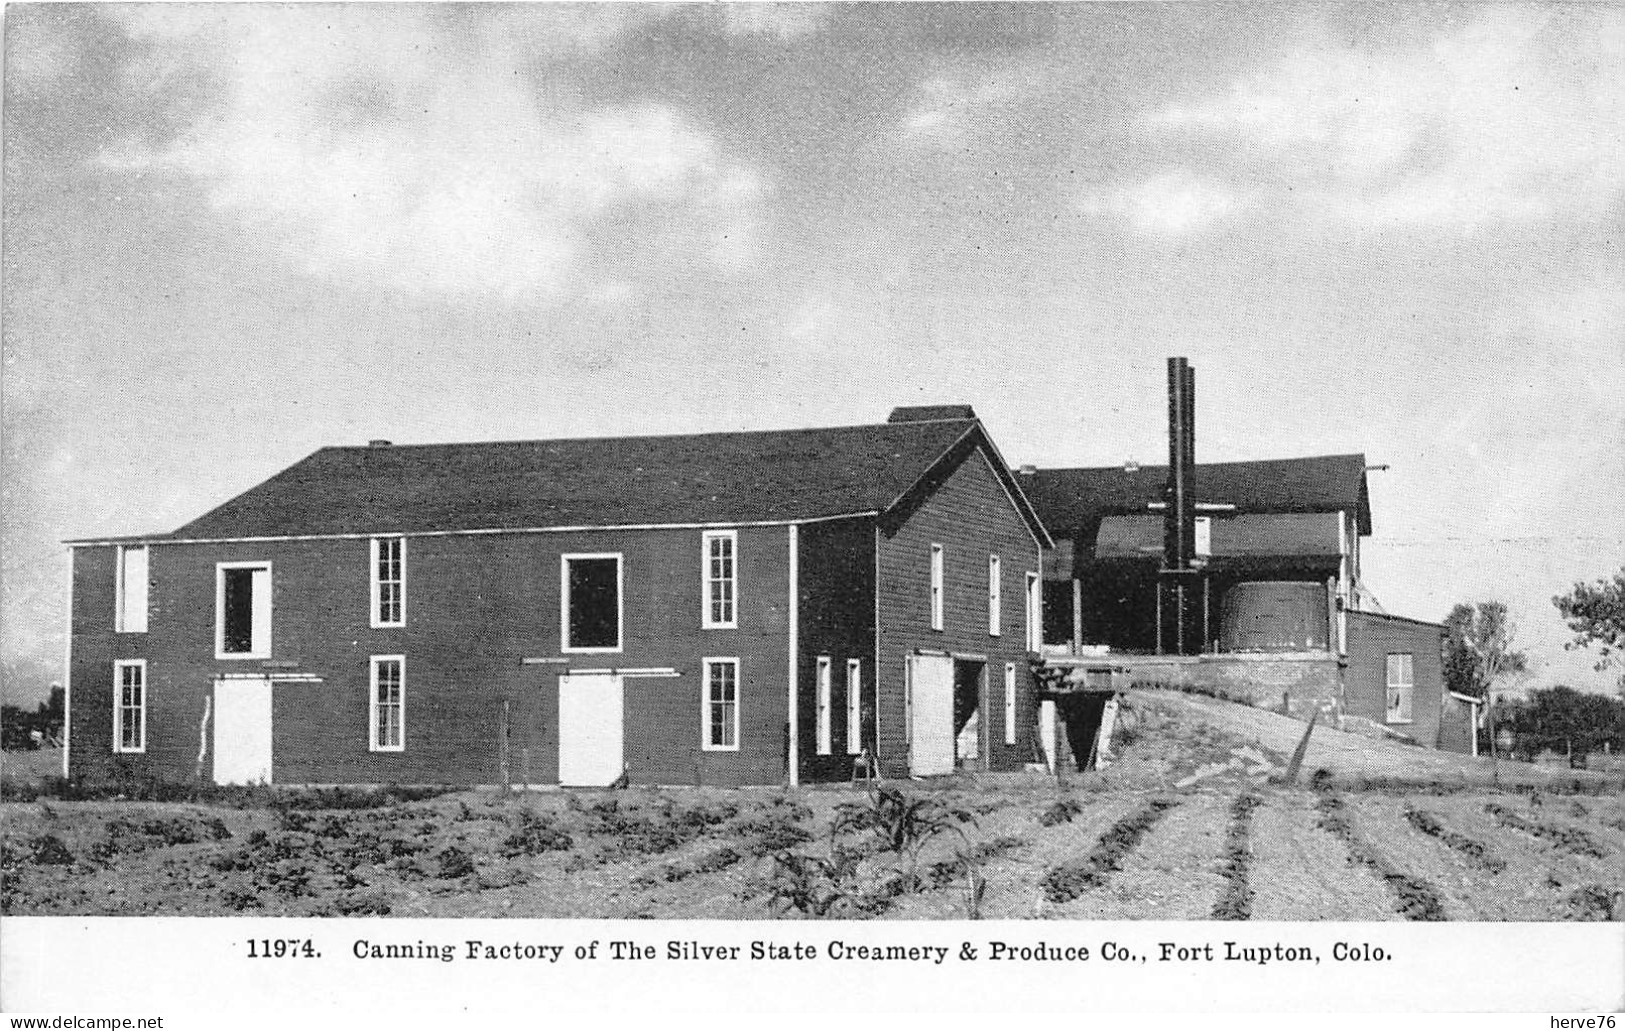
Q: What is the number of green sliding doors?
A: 0